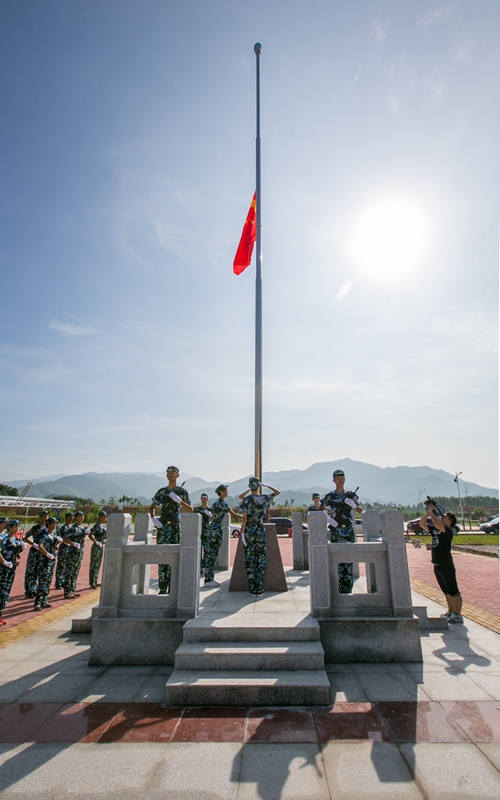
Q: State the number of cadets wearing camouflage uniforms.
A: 13